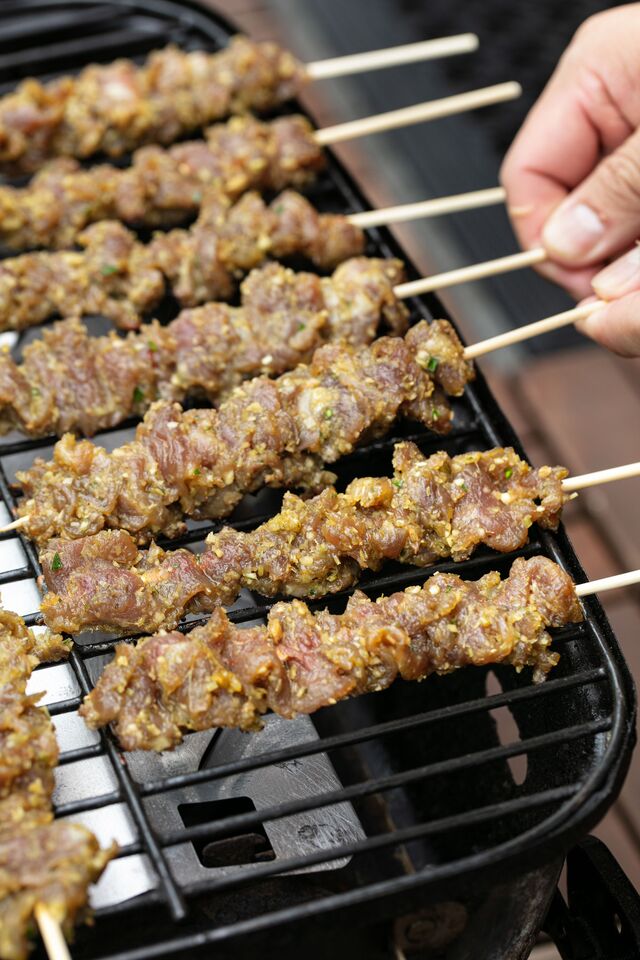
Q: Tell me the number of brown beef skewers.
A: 8